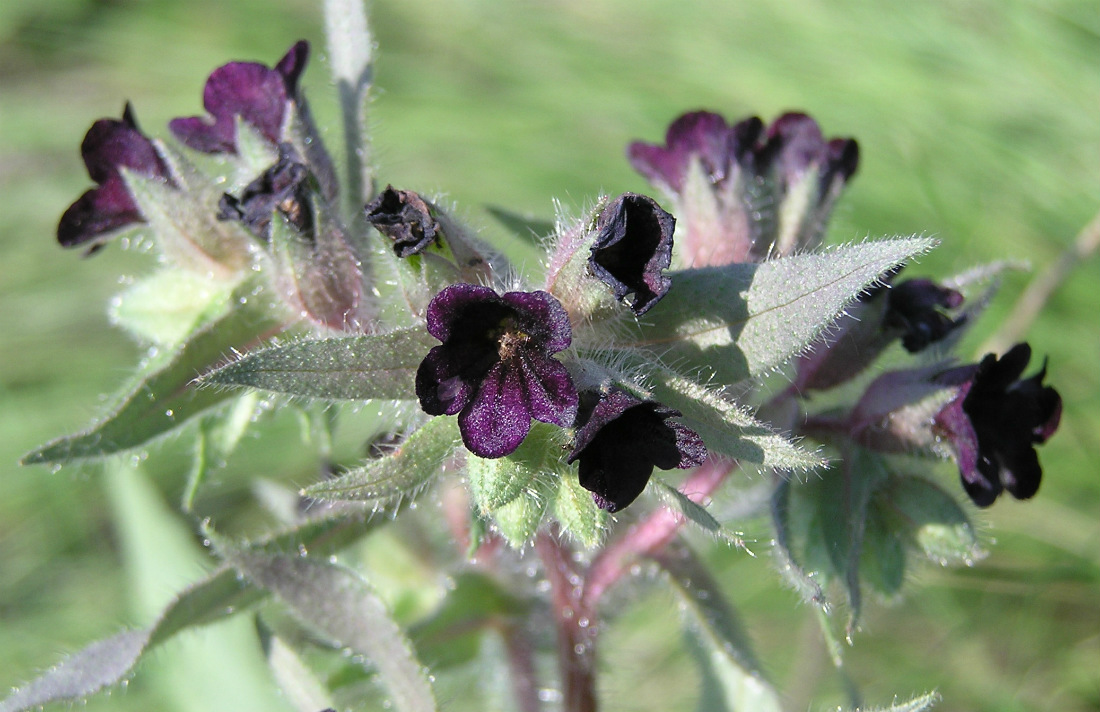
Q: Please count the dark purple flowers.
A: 11